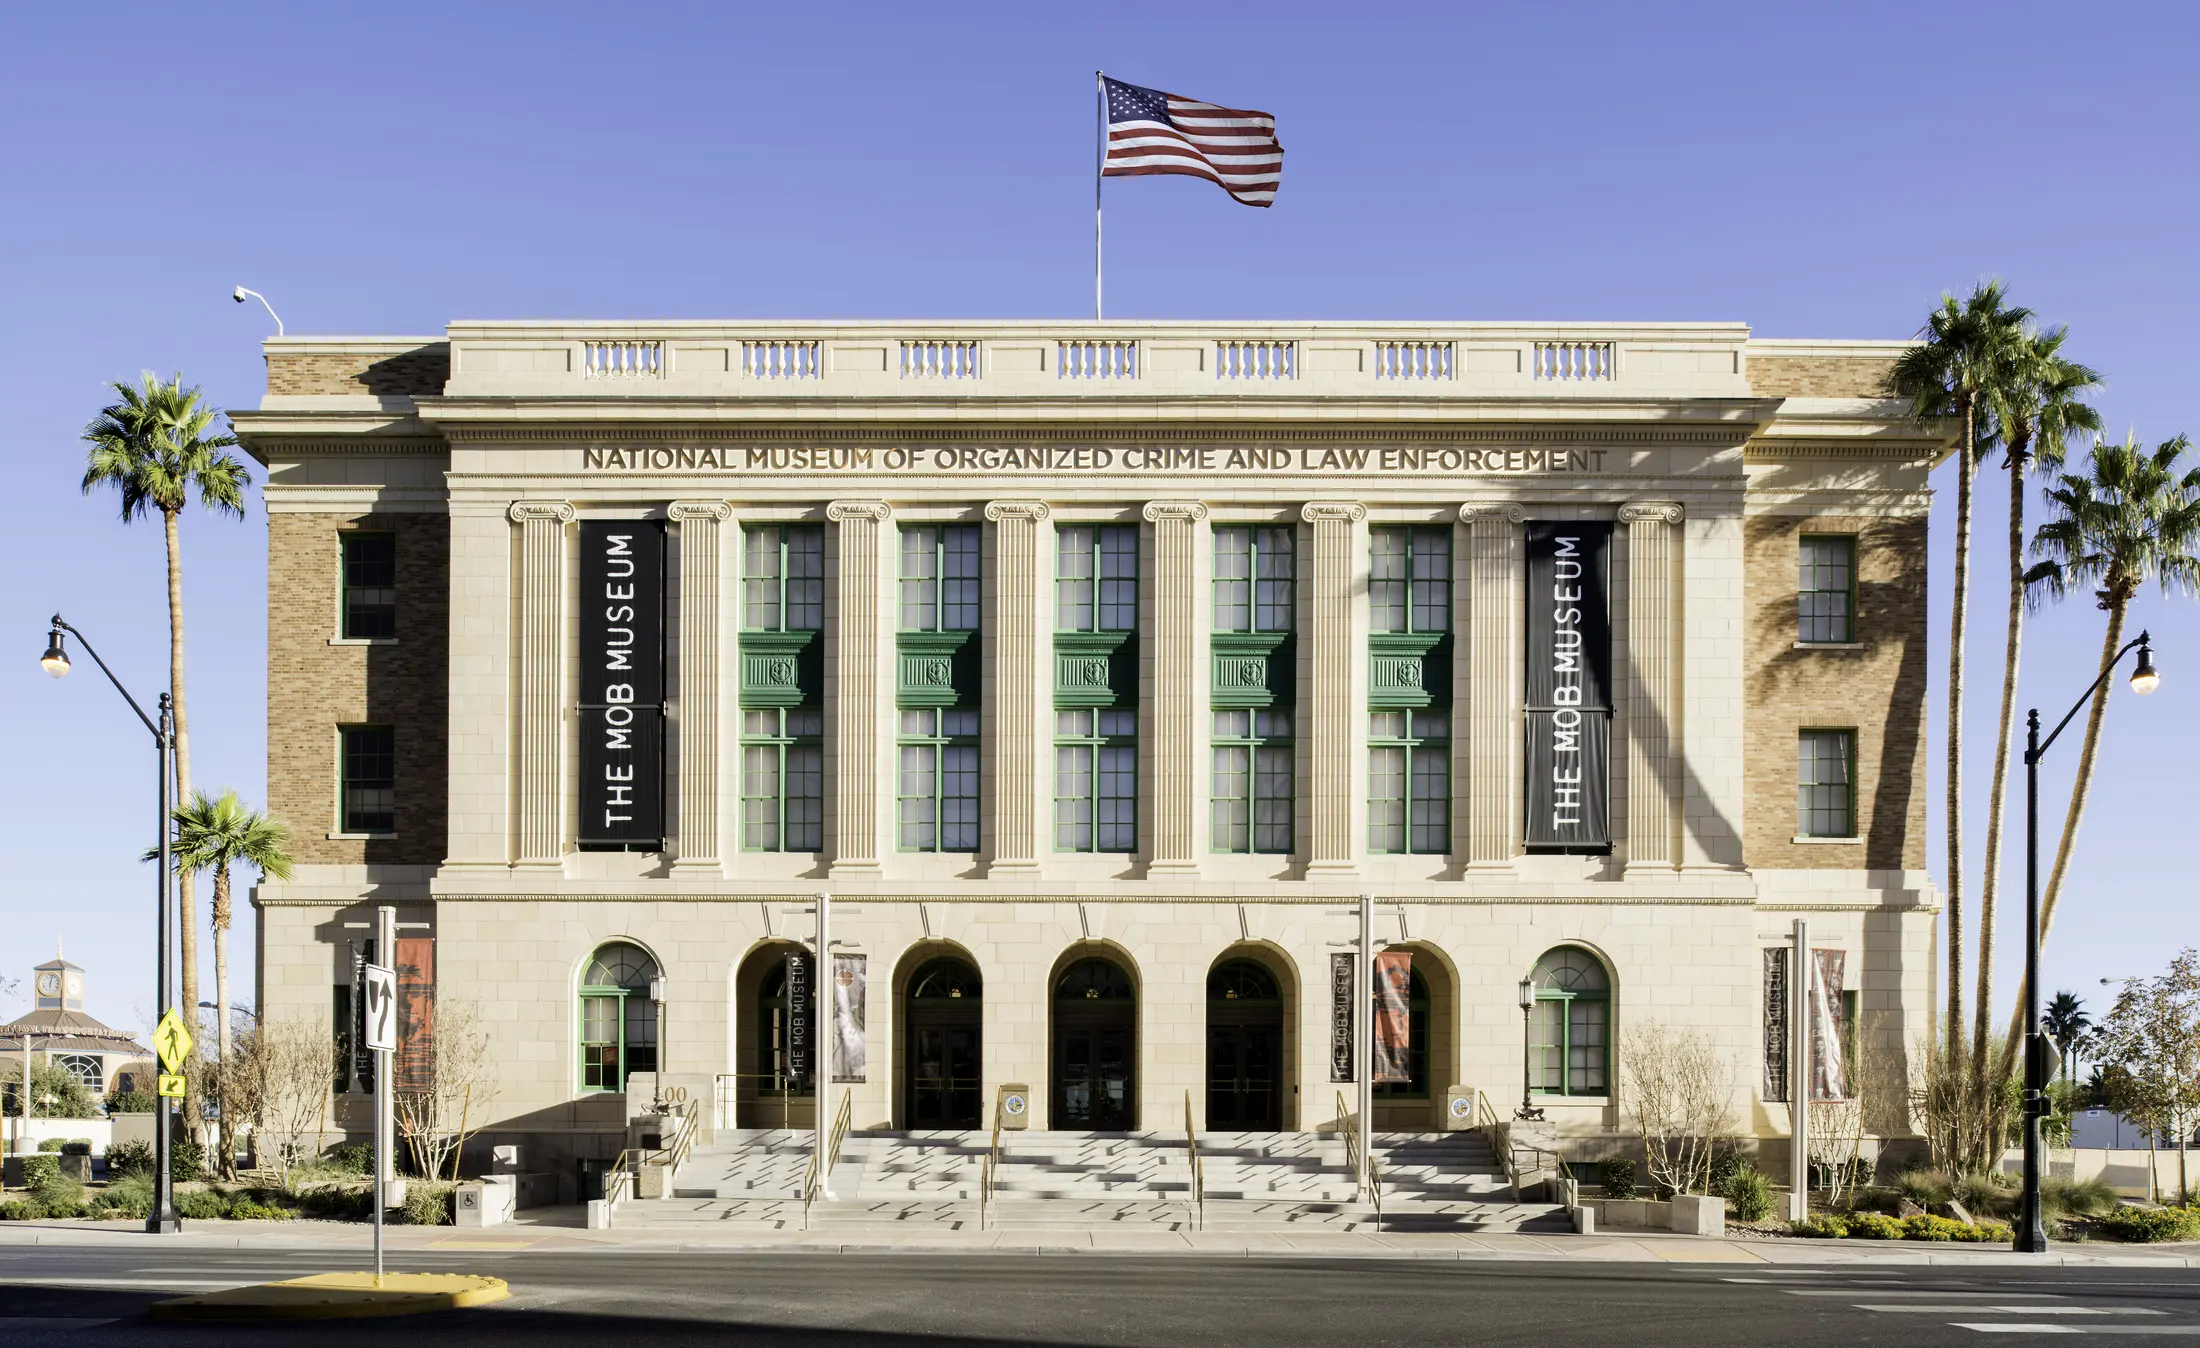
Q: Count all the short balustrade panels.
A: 7